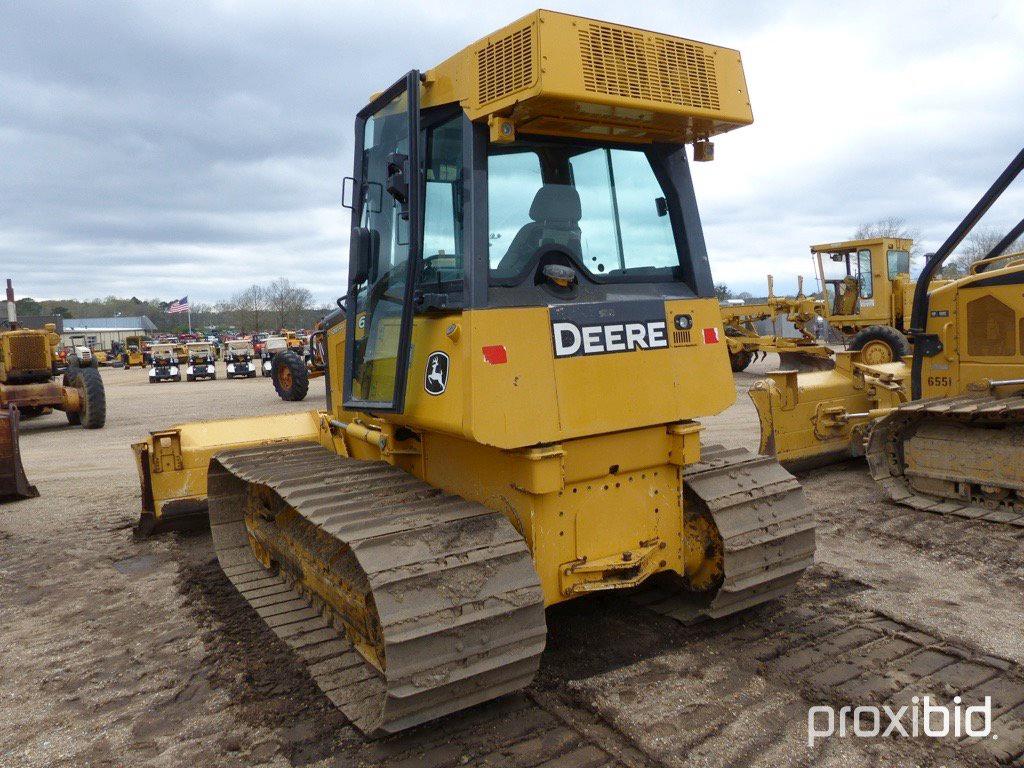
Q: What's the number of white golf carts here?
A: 4